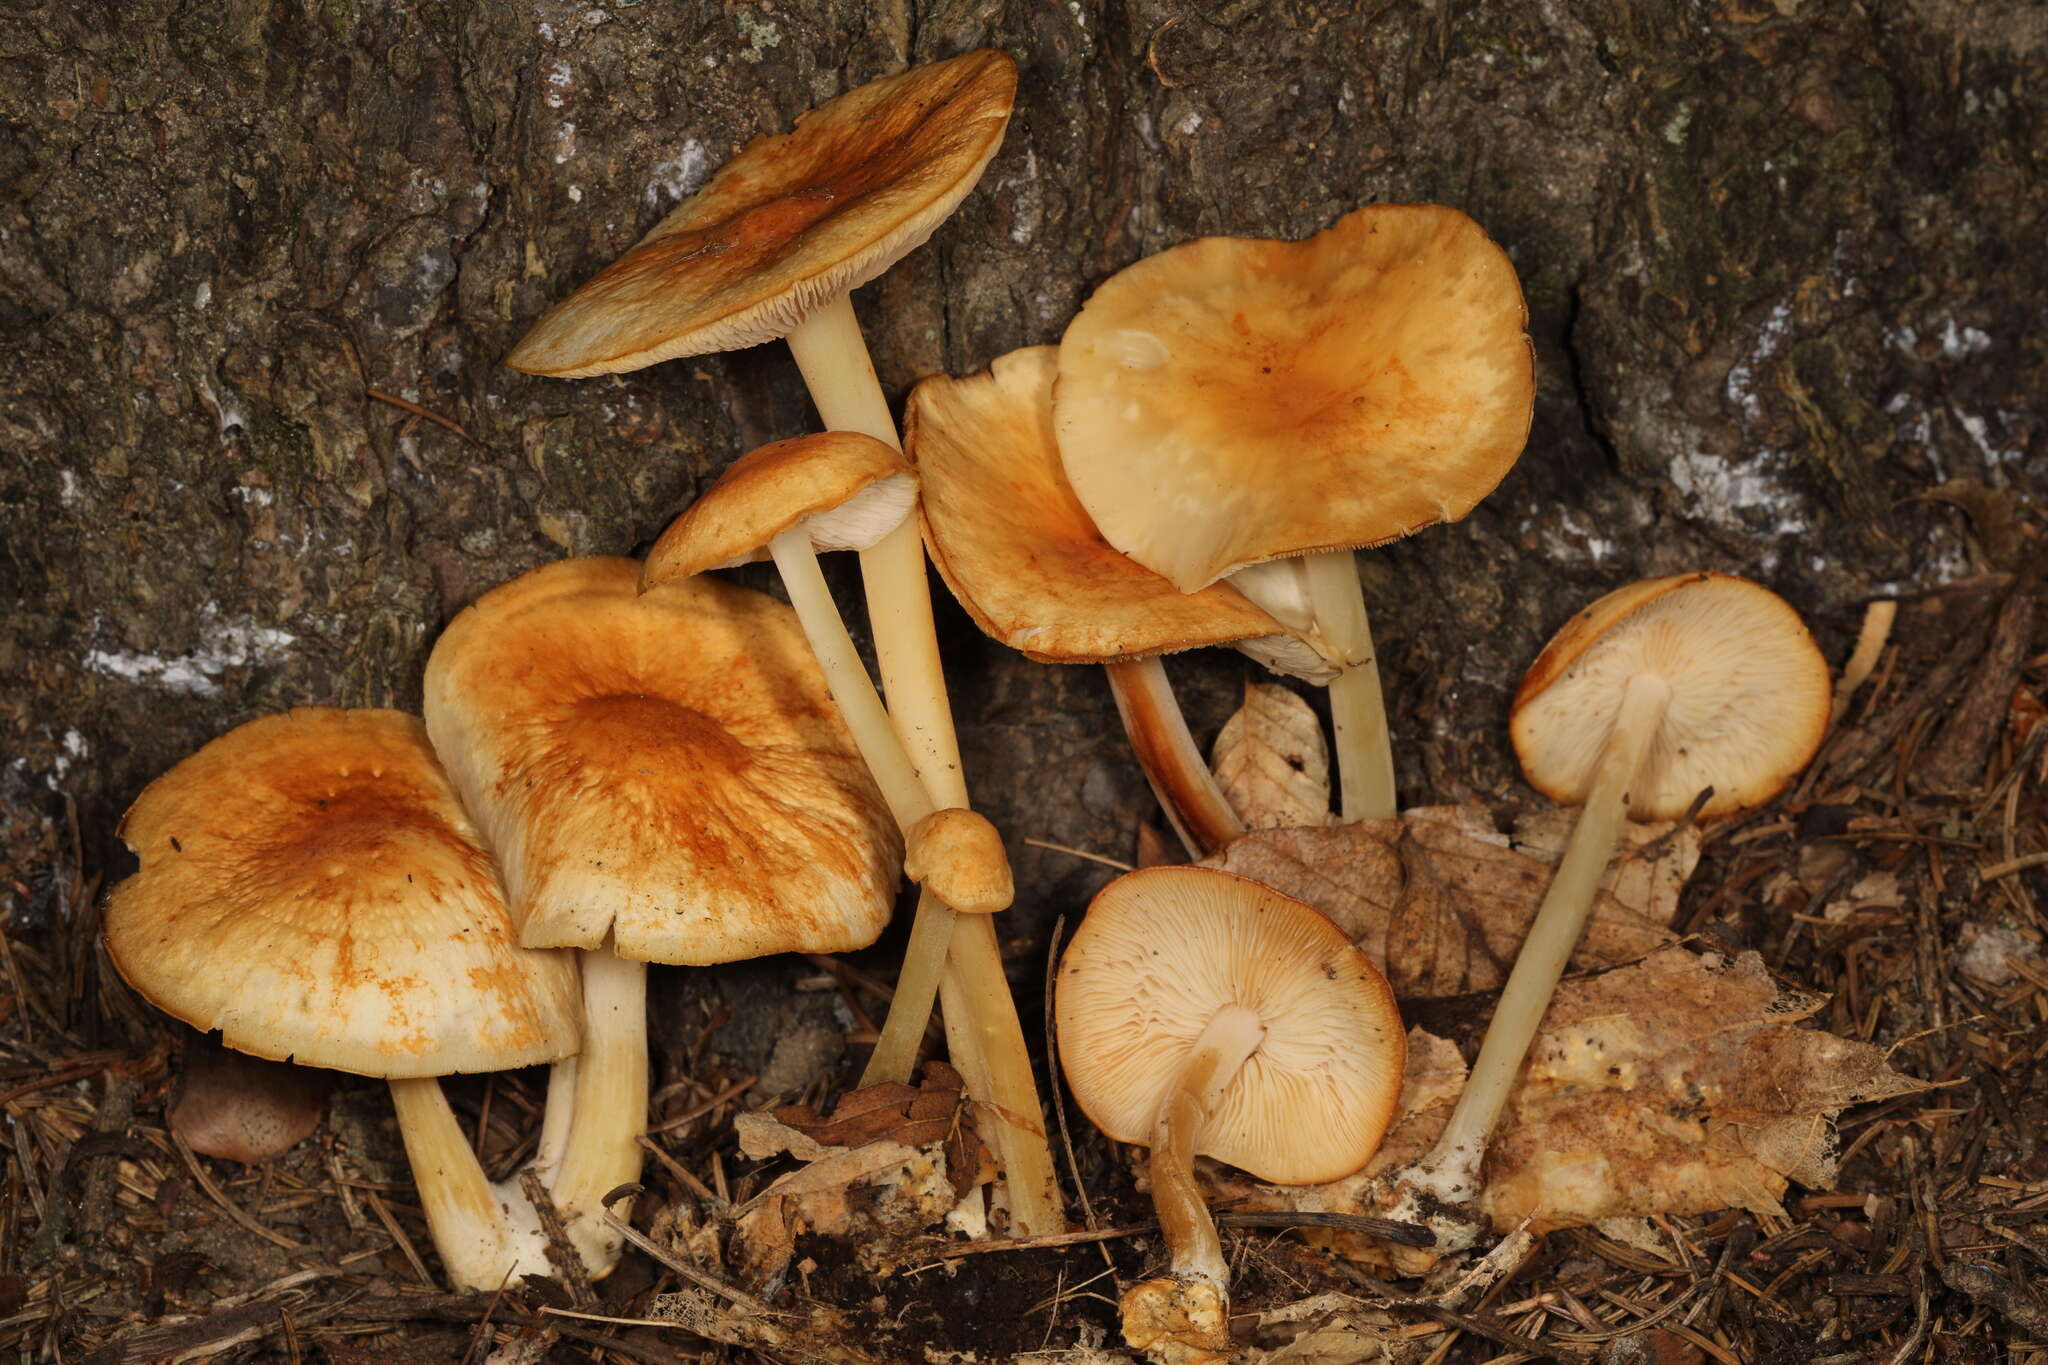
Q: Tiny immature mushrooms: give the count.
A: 1